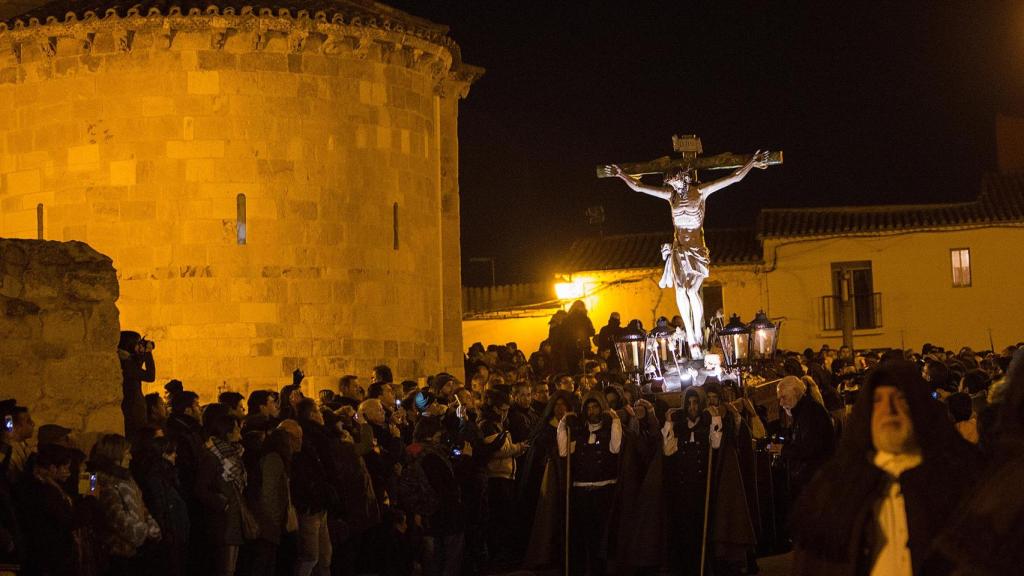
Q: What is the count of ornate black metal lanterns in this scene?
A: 4